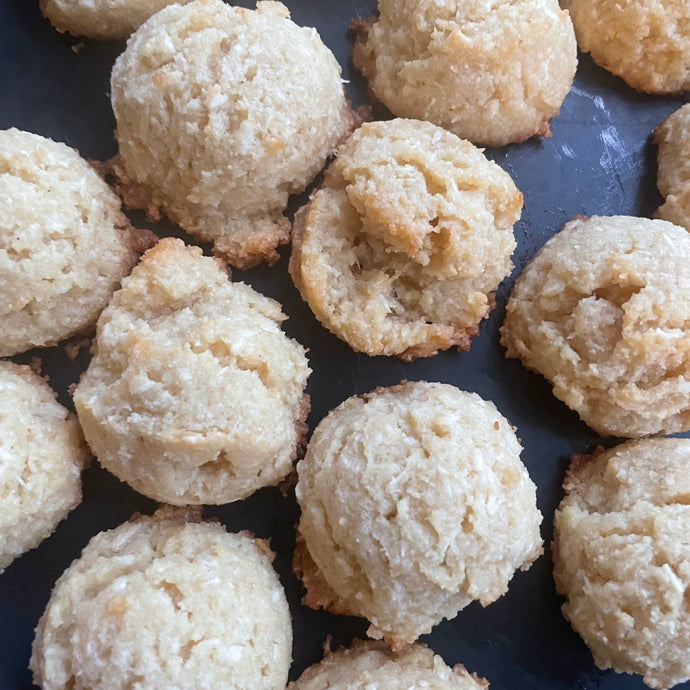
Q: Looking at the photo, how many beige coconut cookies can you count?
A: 14